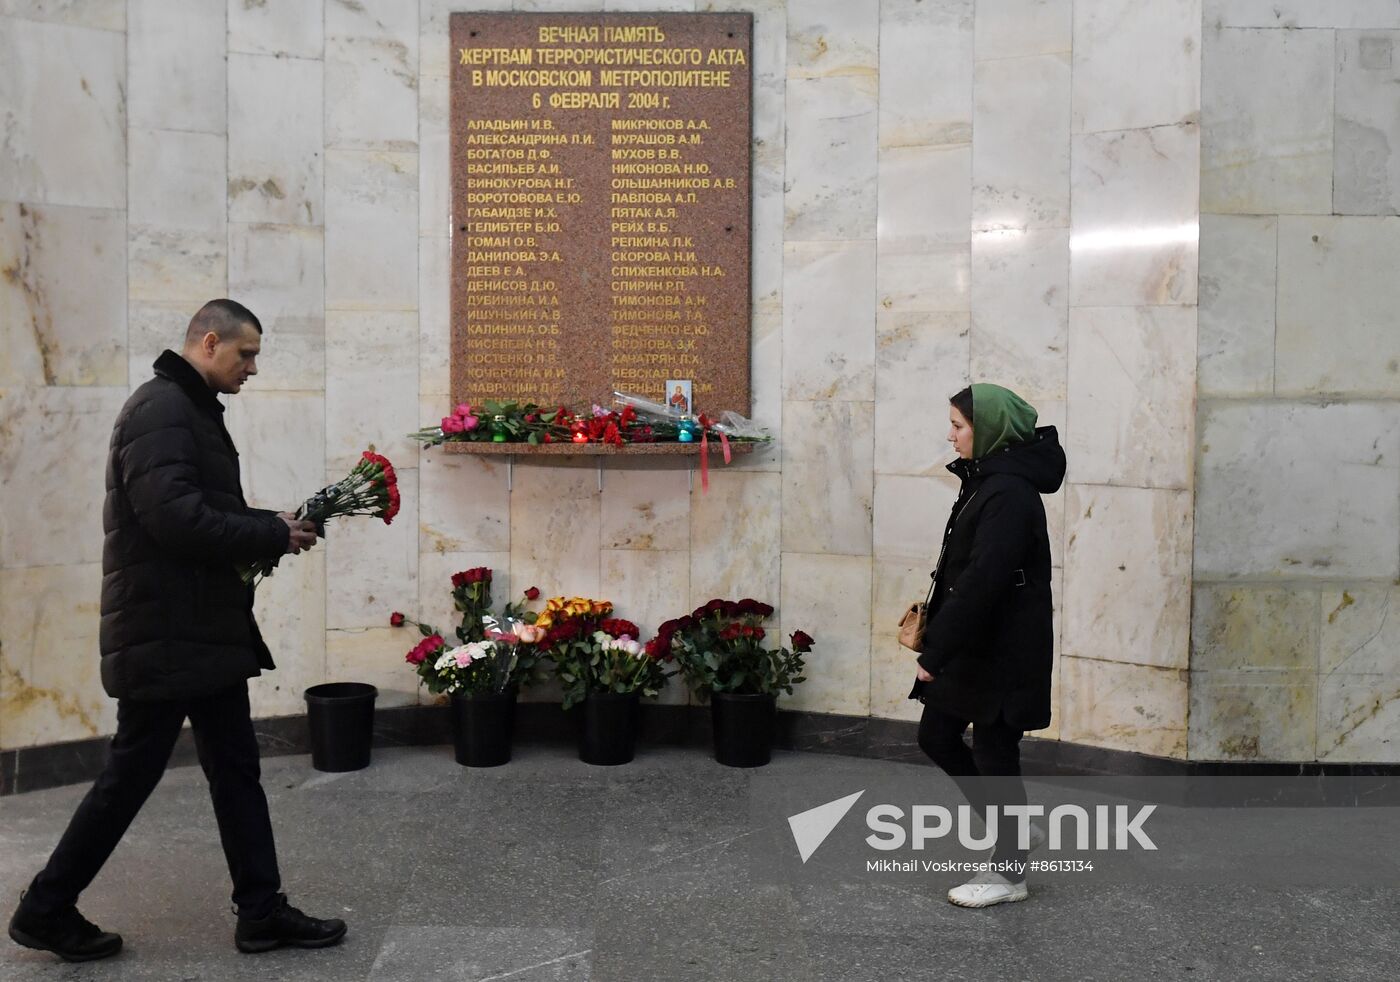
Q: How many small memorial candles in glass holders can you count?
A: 3